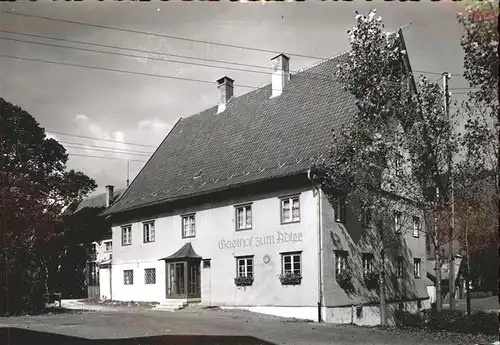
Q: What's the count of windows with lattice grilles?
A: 2